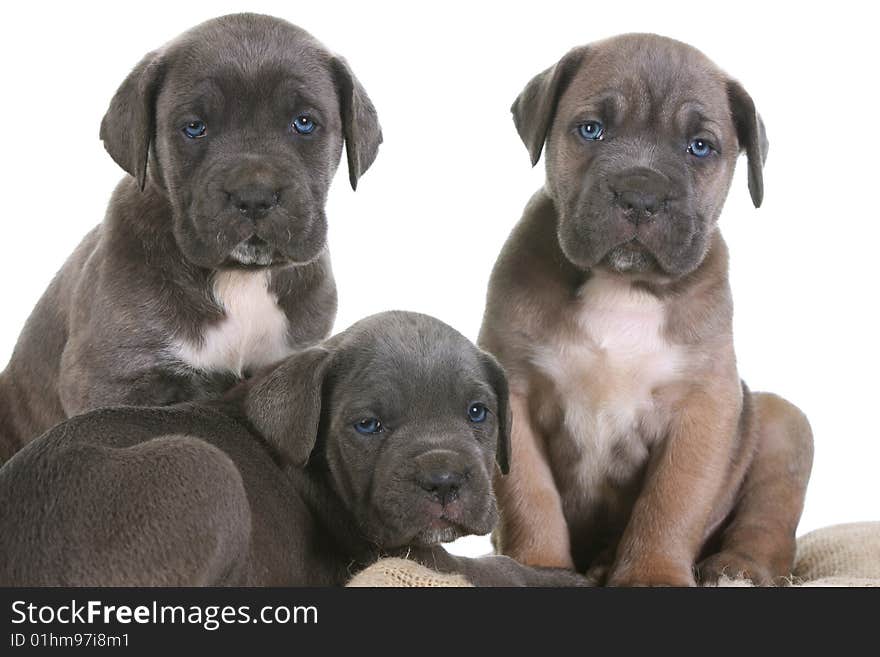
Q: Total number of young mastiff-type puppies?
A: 3